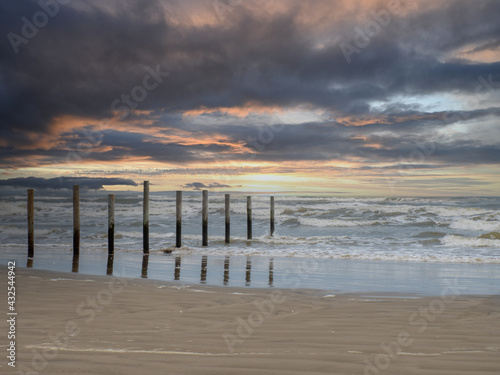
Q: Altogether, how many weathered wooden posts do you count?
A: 9